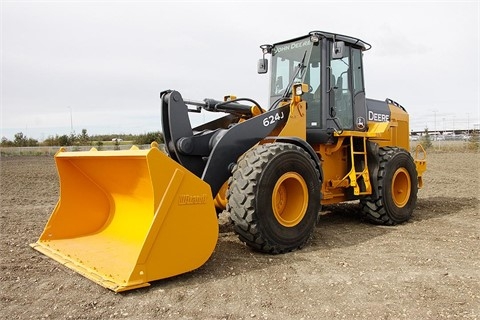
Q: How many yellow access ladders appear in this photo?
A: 1